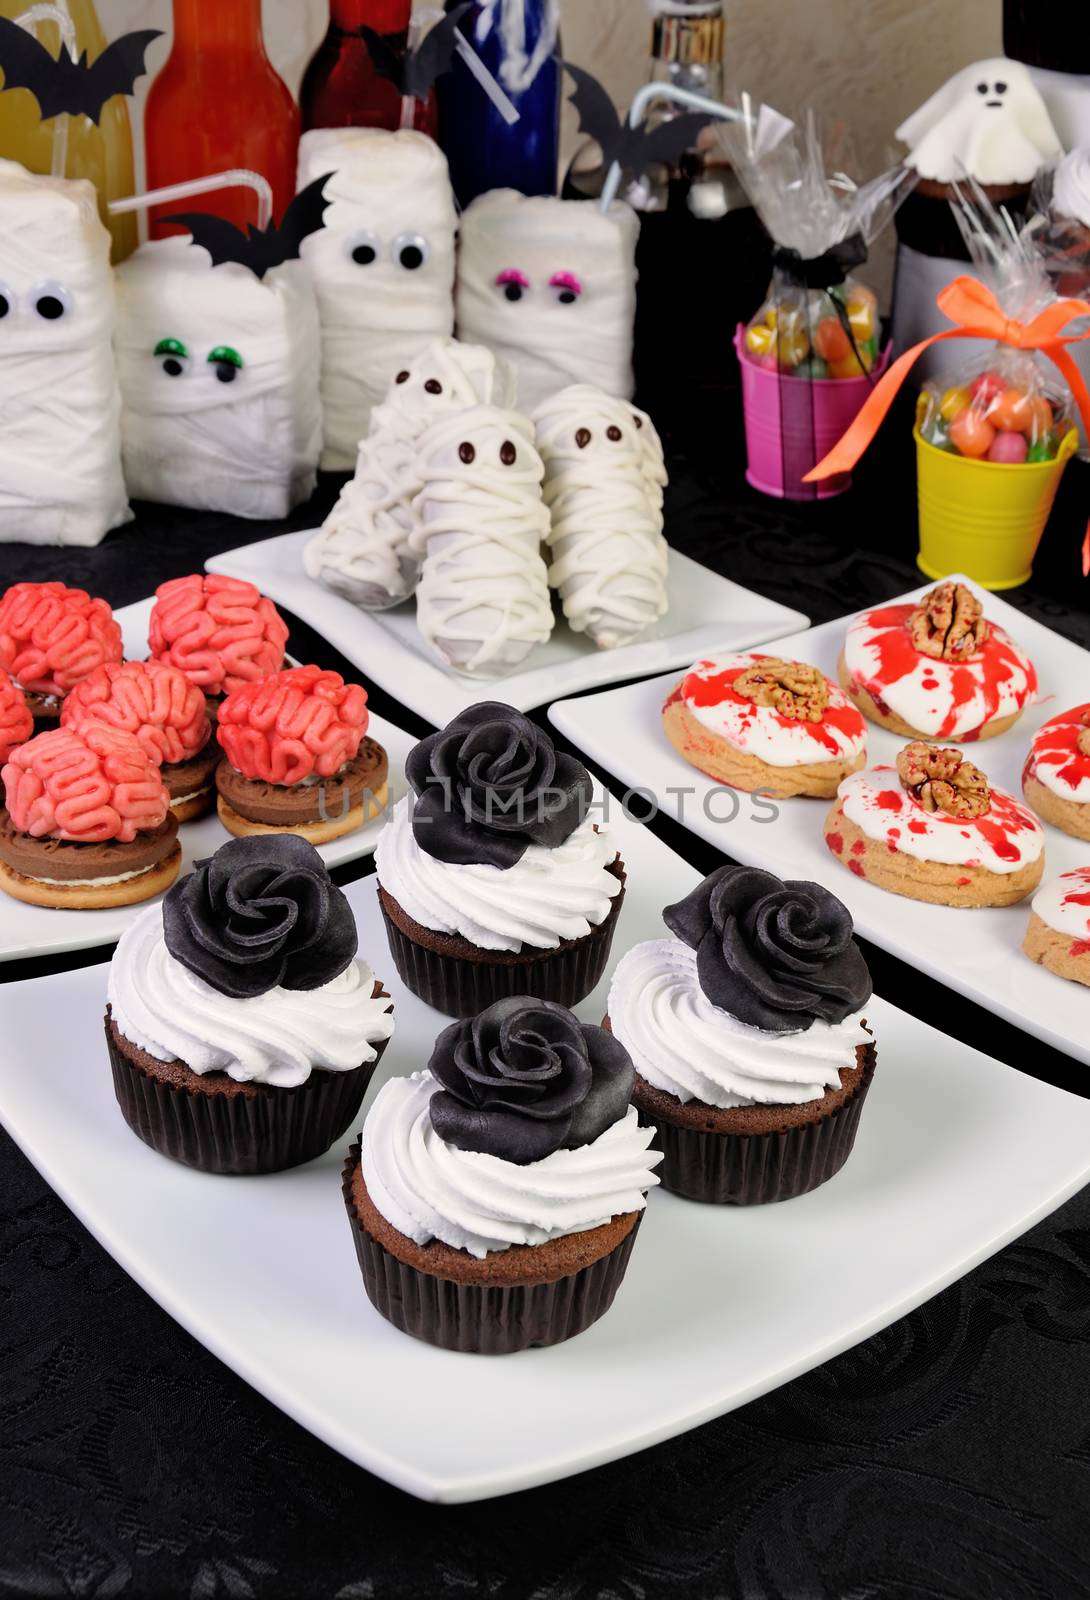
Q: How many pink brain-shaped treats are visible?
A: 6